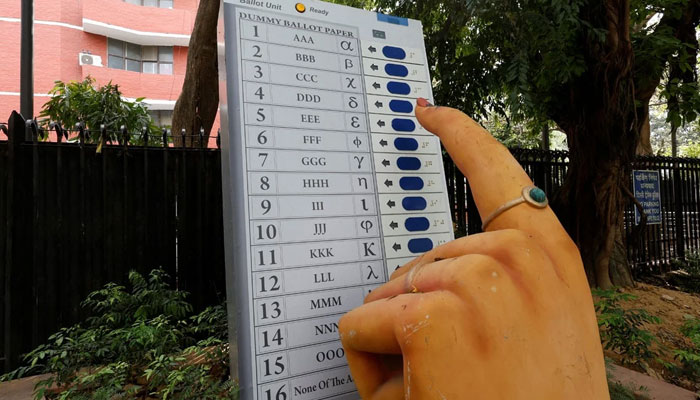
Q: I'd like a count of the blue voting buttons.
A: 11